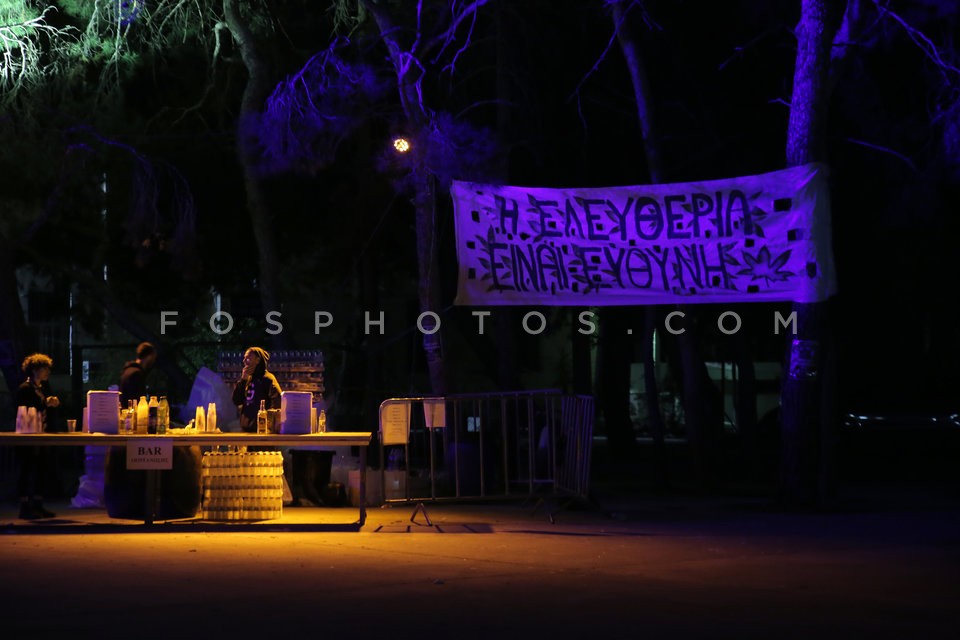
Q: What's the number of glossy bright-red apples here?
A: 0